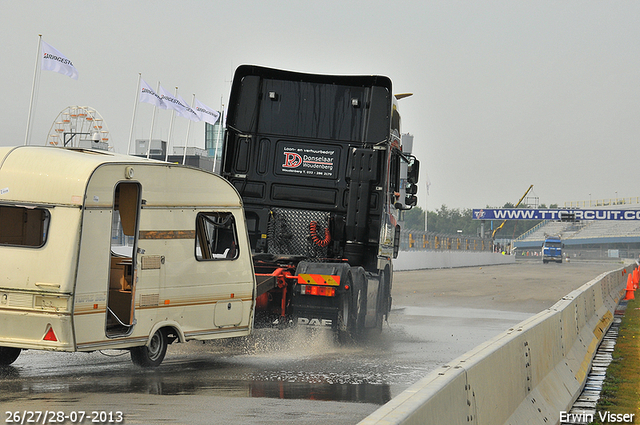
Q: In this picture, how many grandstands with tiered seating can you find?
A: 1